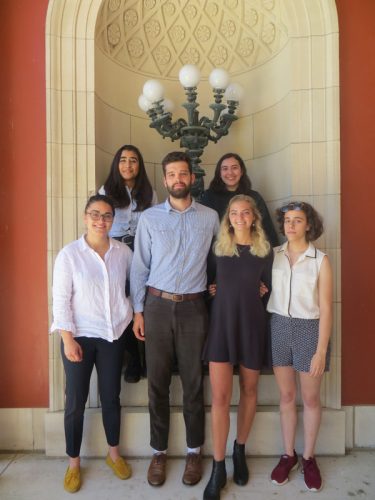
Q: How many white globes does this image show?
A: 6